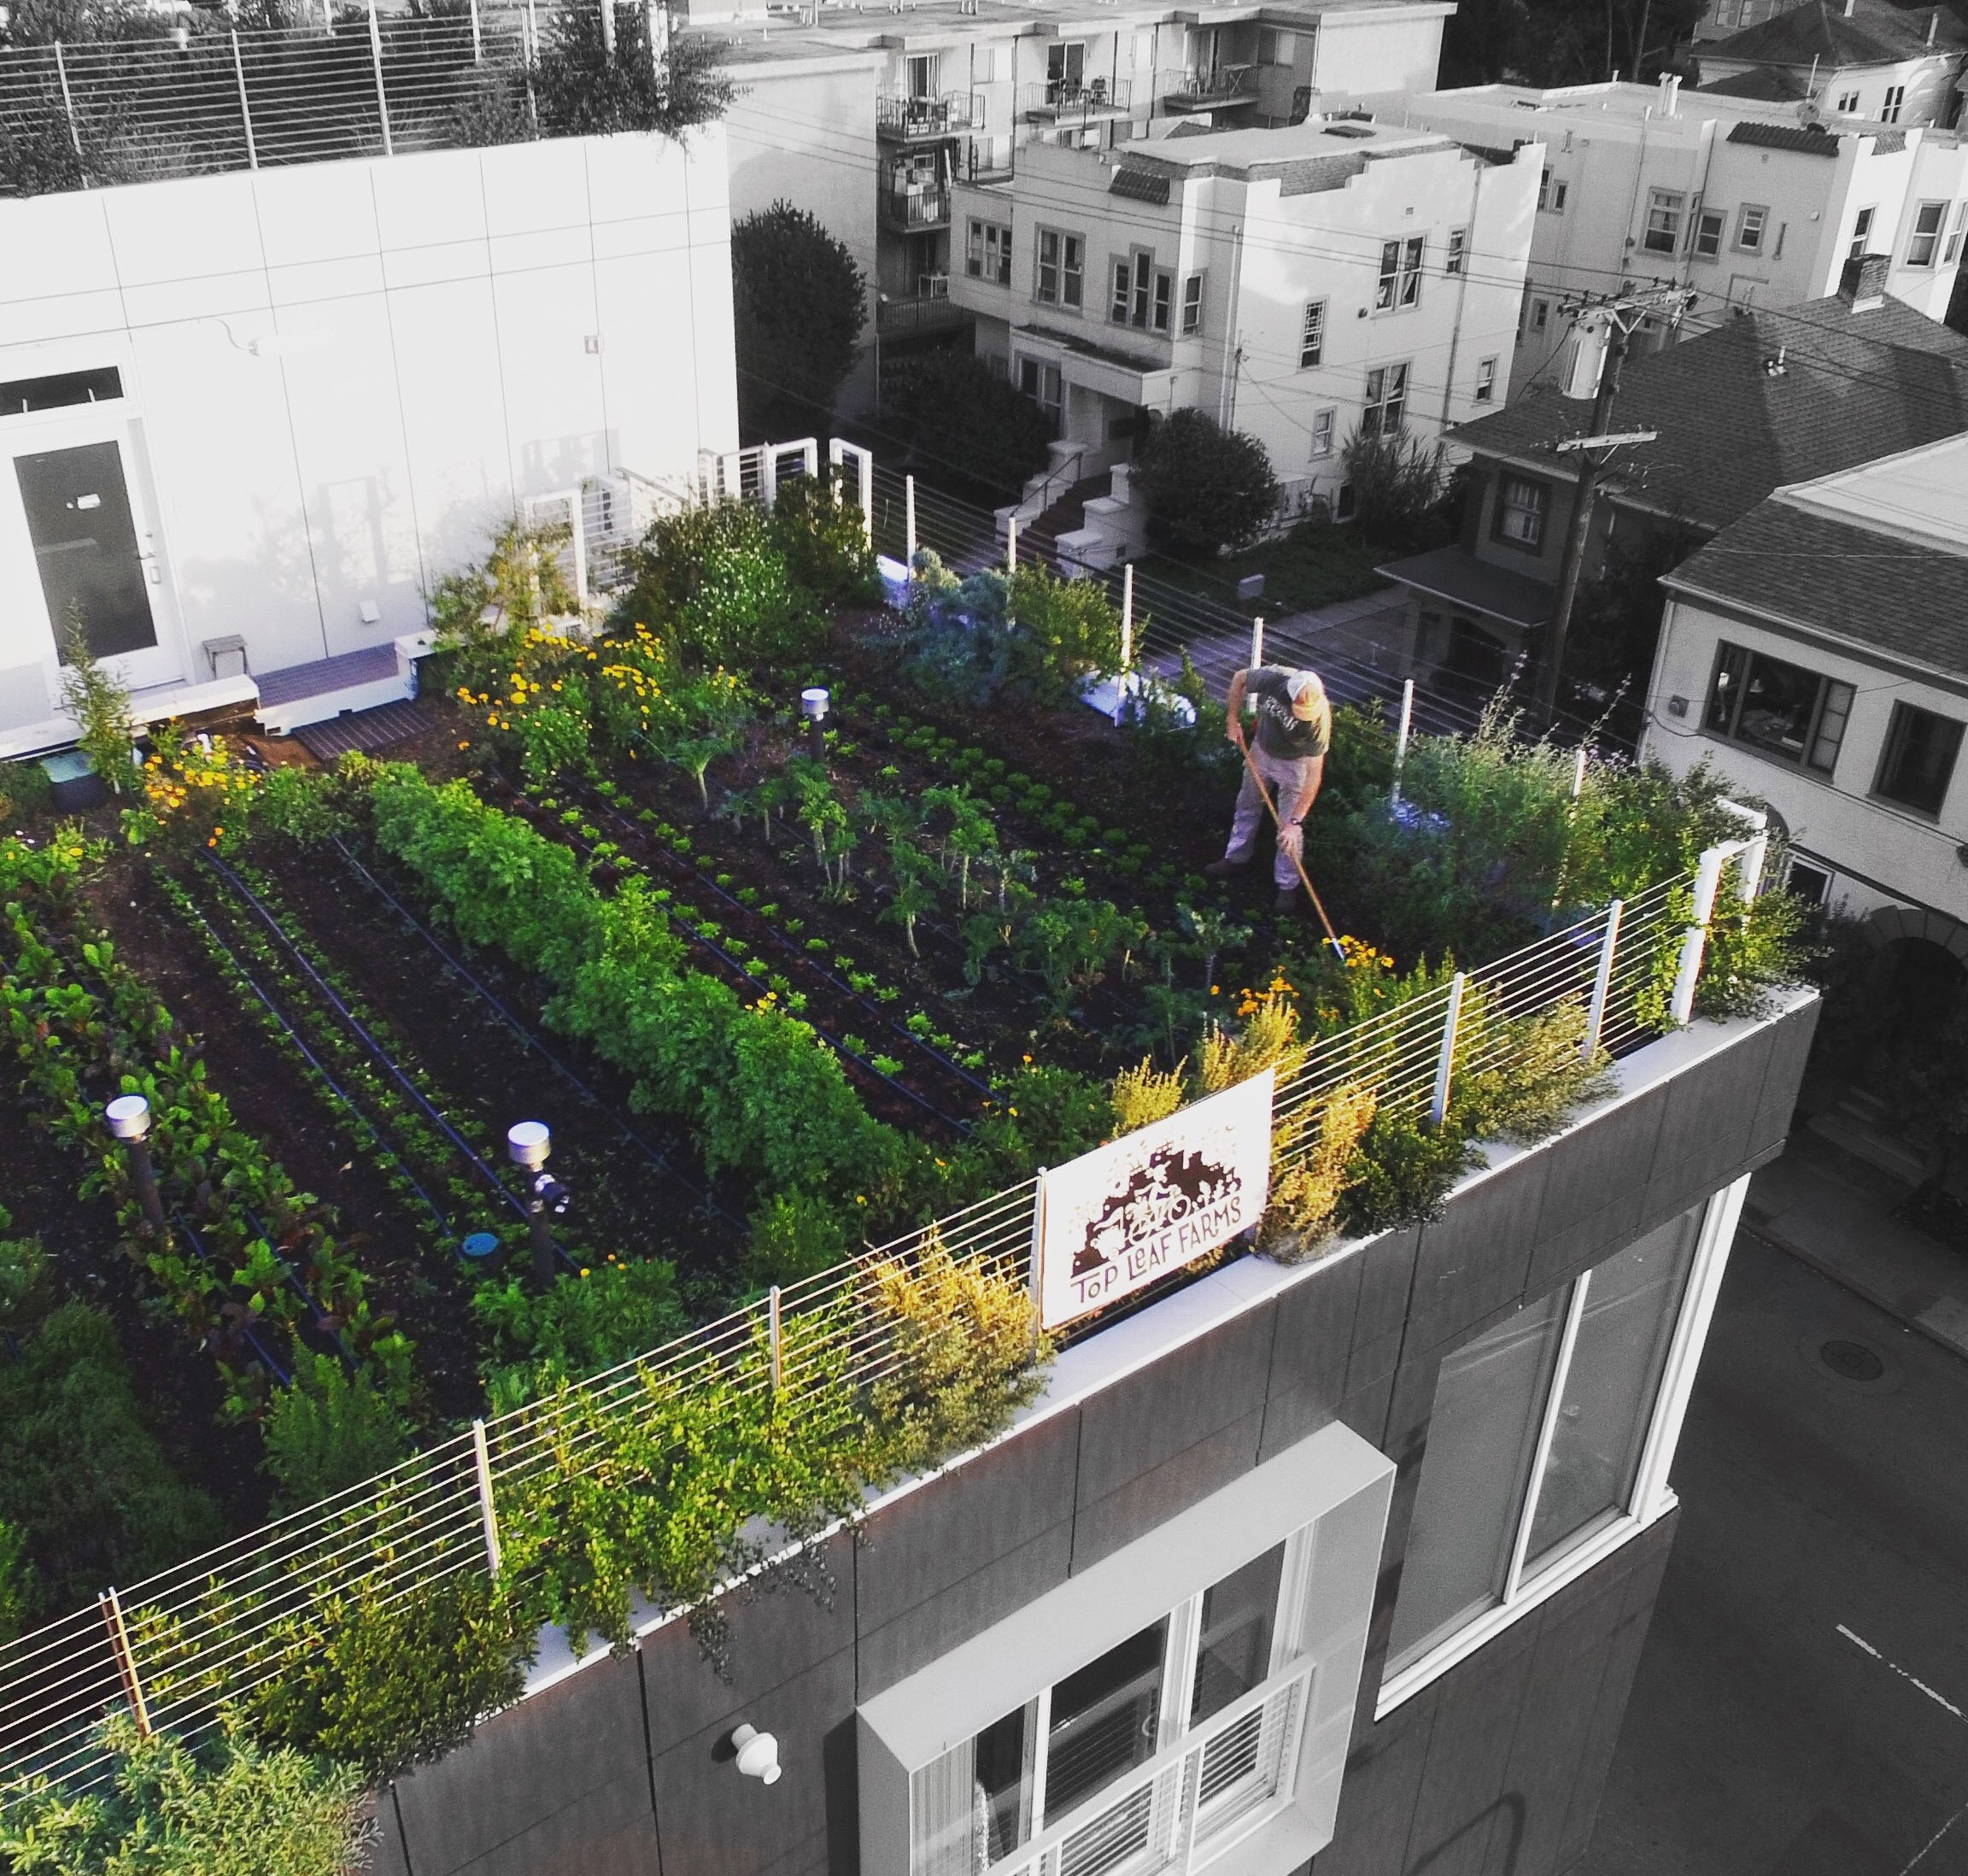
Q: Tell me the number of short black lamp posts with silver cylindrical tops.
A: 3